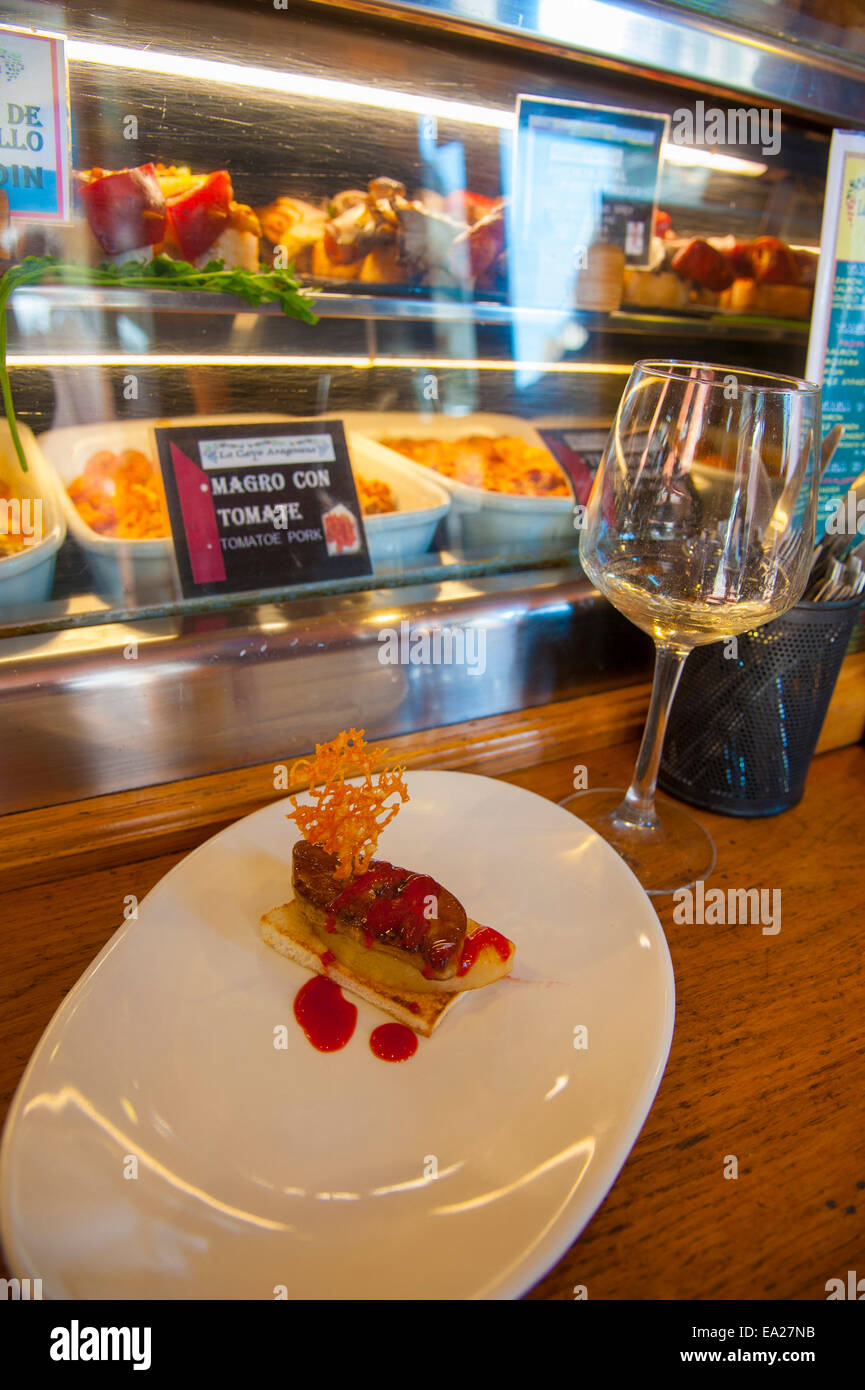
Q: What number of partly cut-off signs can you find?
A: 2